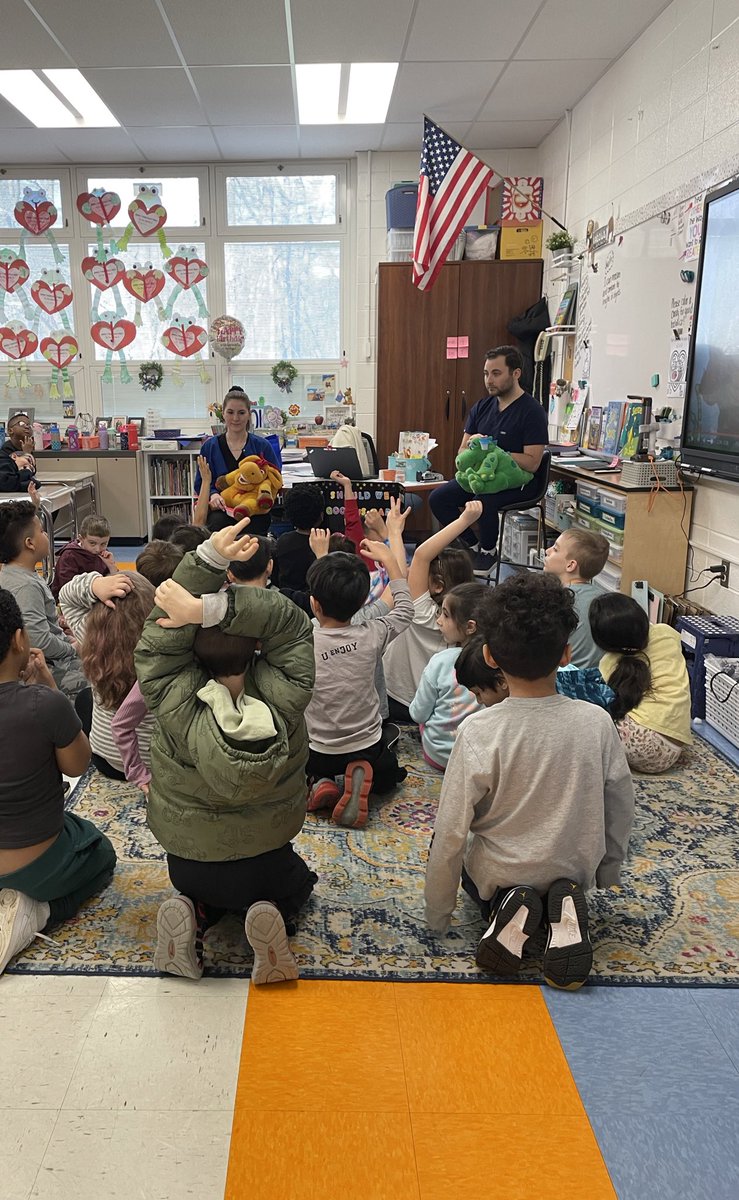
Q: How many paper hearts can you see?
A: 12